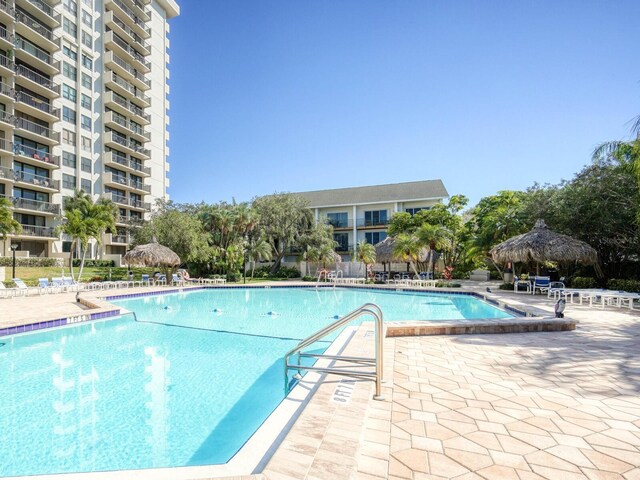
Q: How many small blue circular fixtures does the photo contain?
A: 4